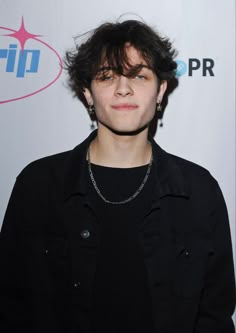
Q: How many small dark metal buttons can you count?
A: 4